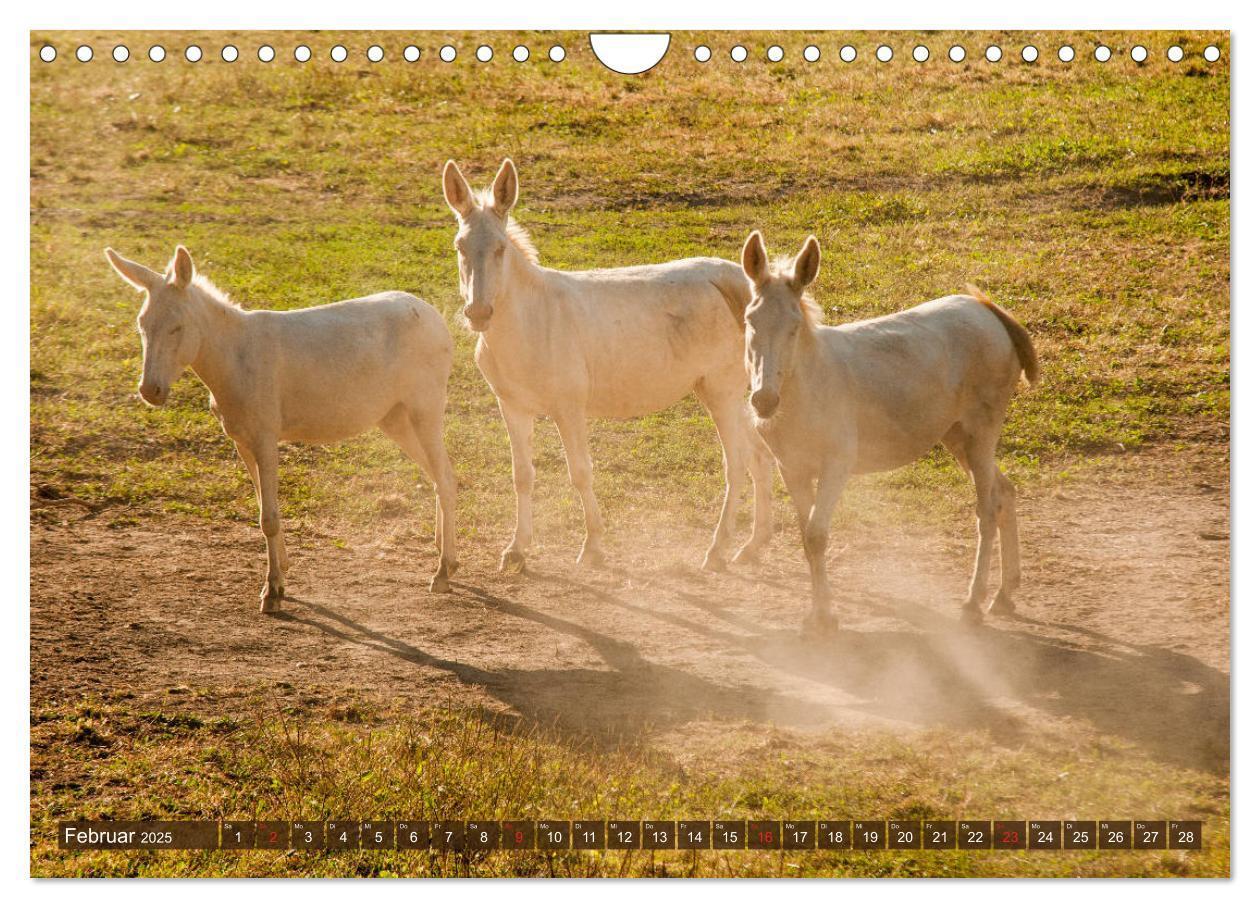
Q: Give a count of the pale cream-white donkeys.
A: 3